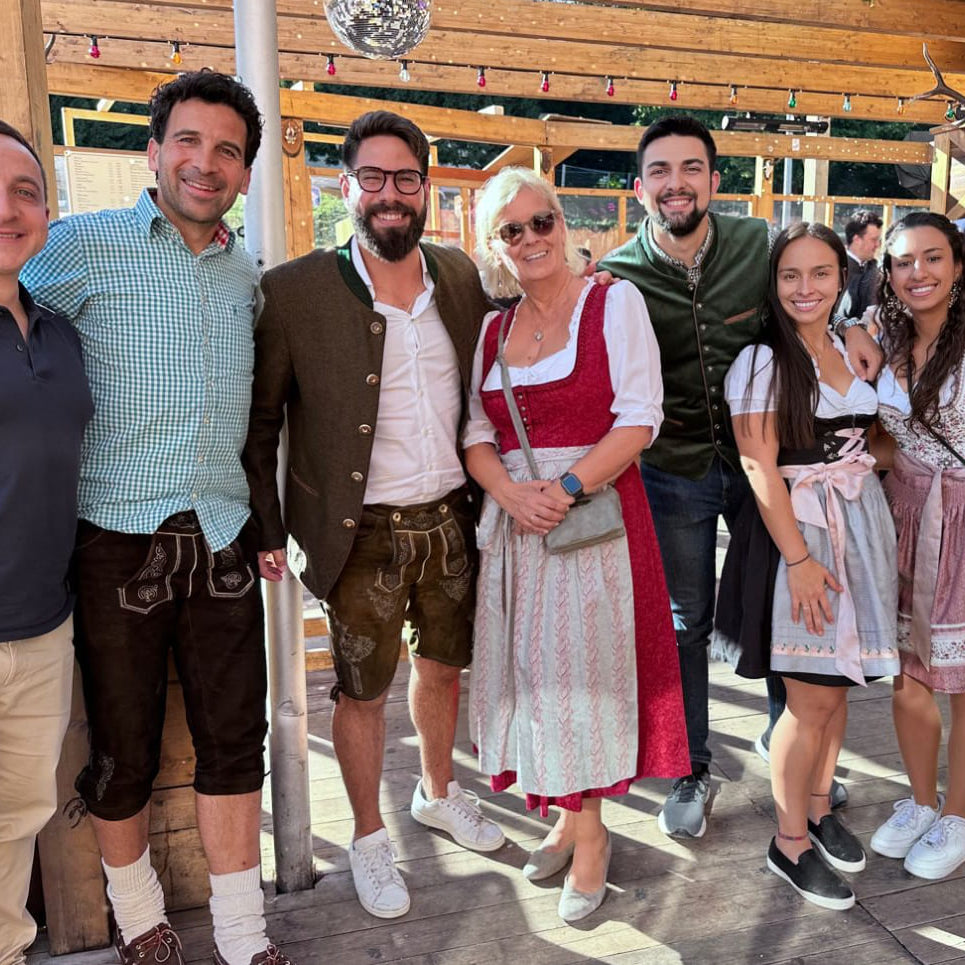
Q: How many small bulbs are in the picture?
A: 13